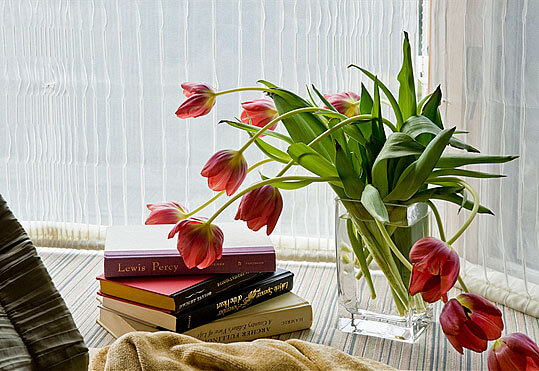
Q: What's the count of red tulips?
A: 10